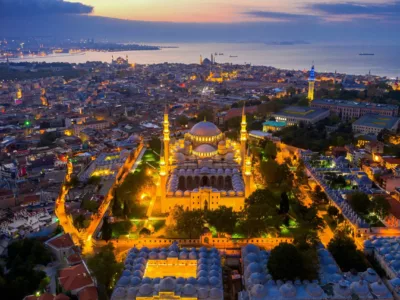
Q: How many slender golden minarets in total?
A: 4